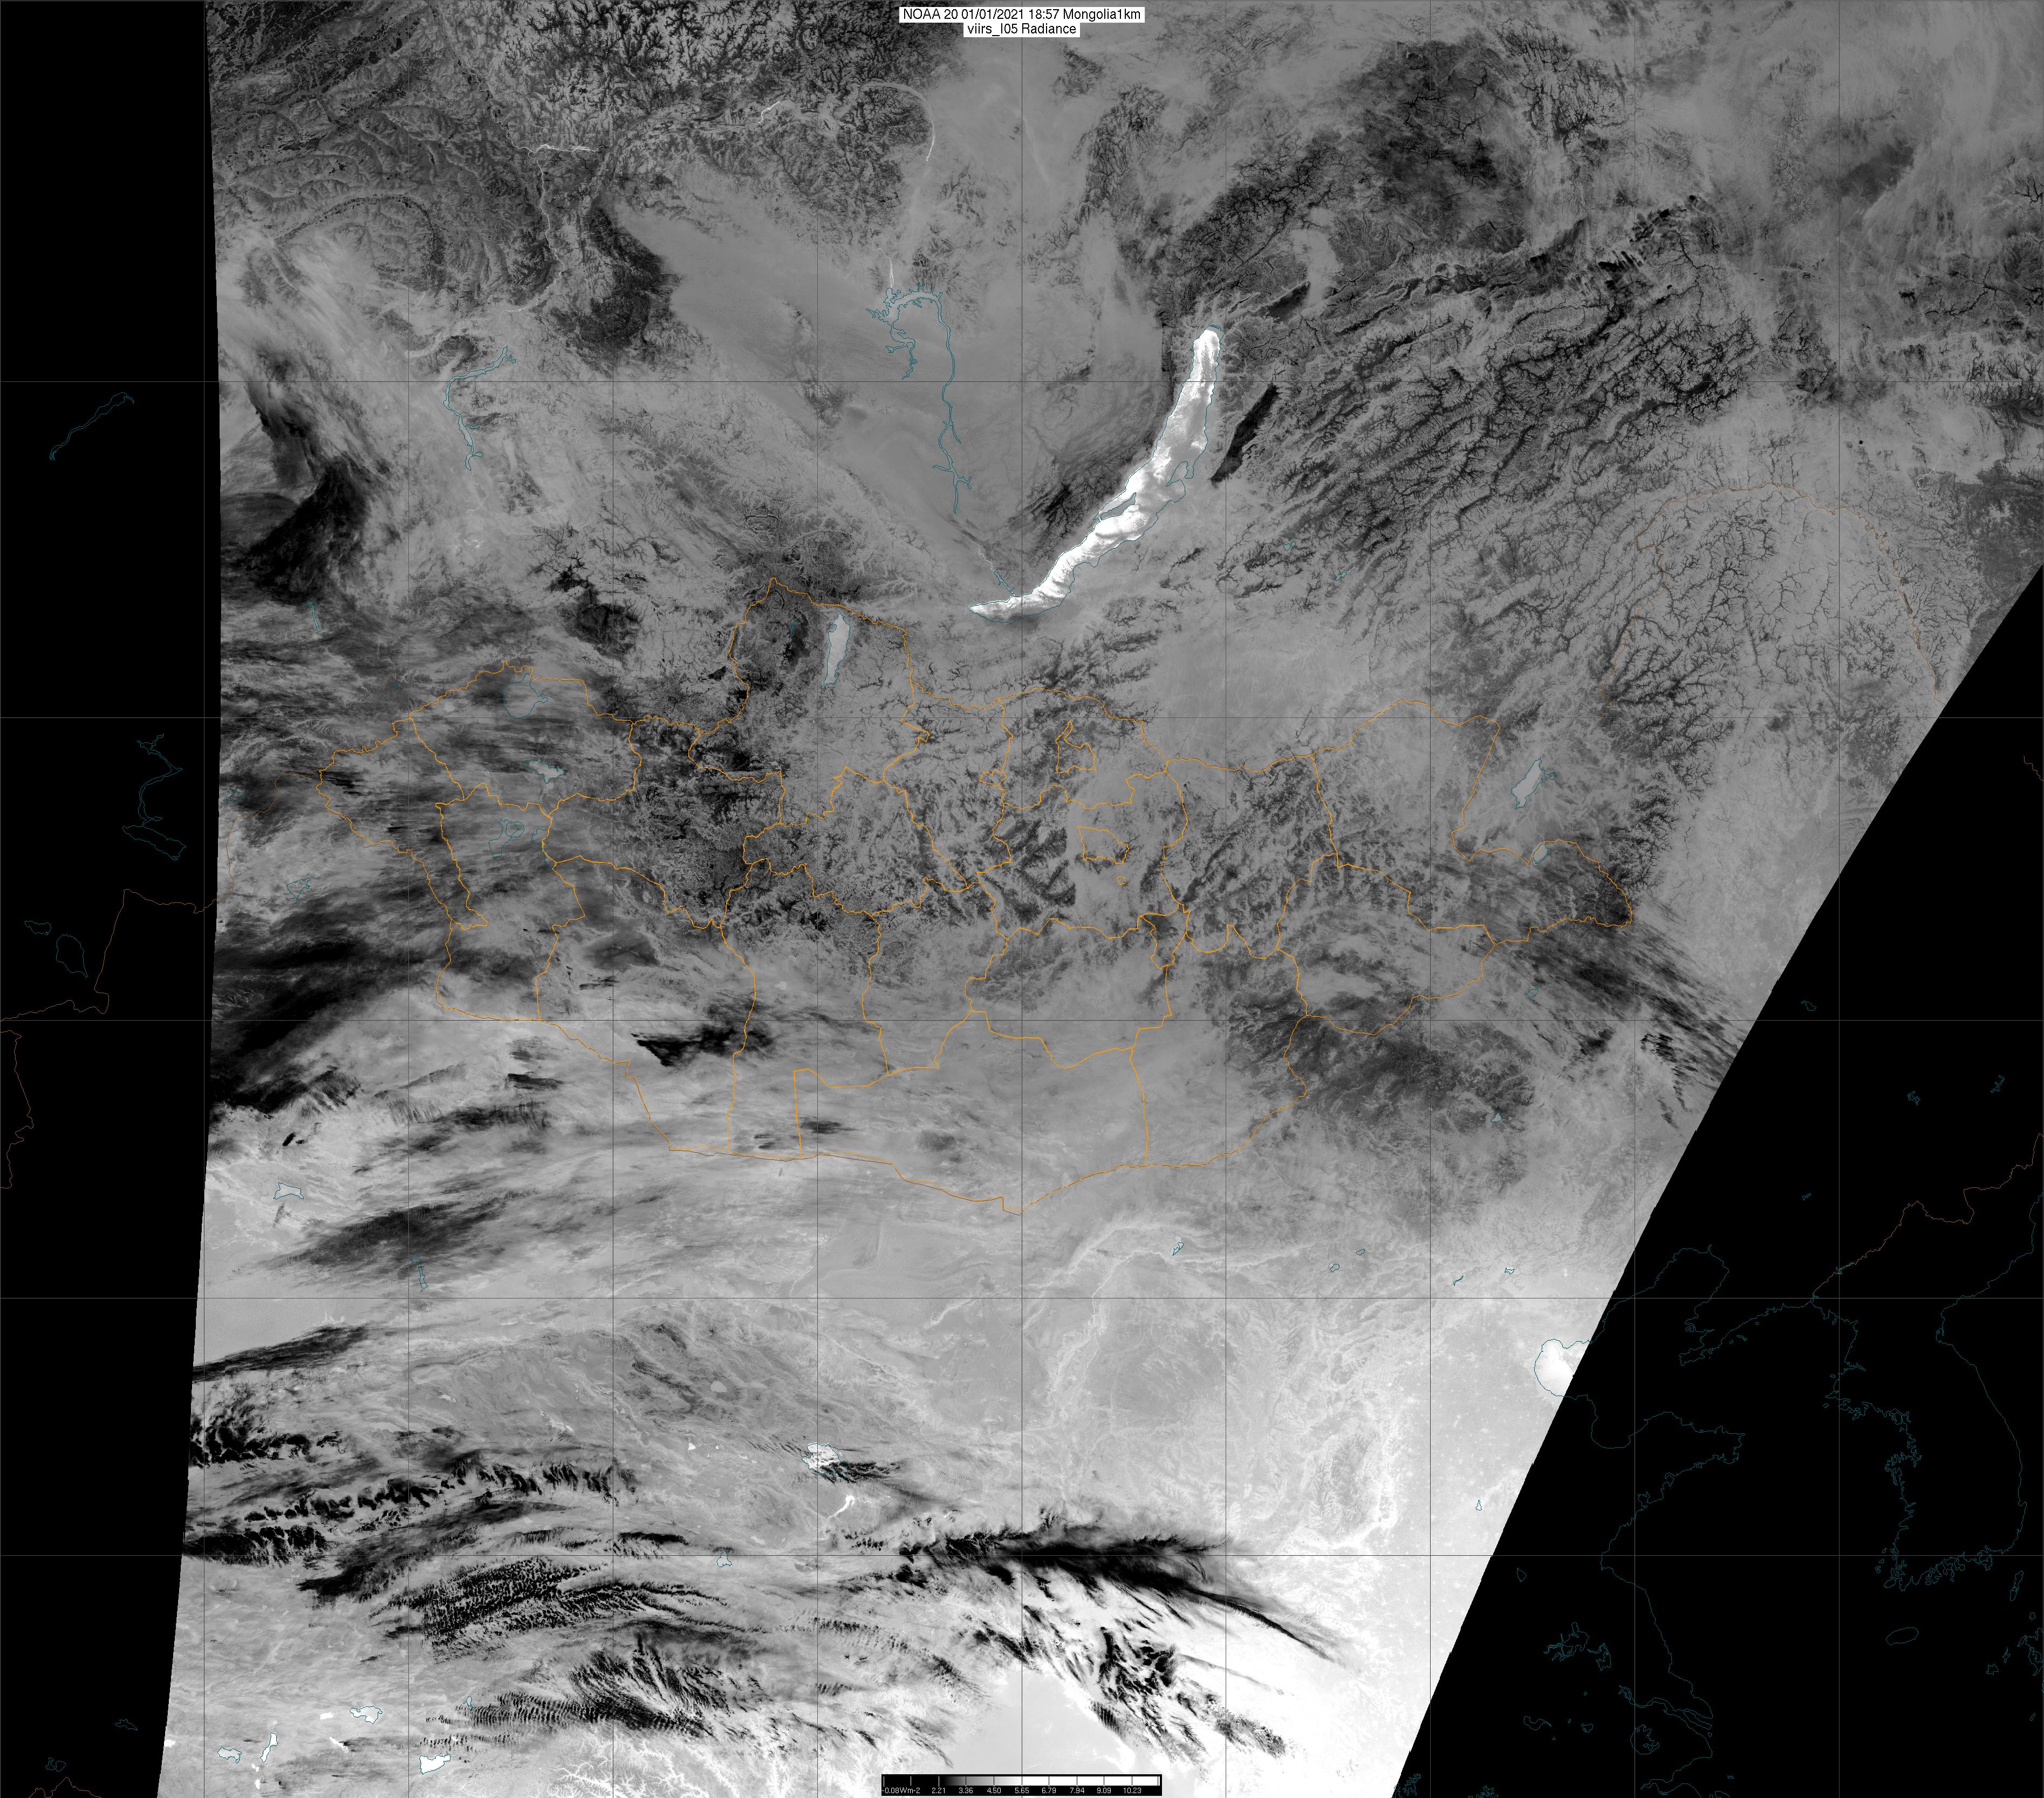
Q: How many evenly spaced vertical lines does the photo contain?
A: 9